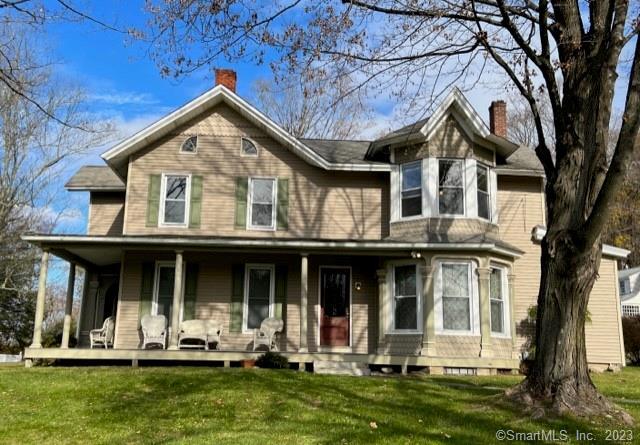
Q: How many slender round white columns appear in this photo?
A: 4